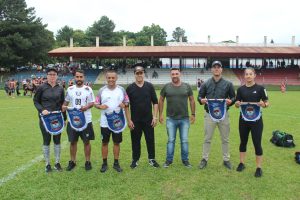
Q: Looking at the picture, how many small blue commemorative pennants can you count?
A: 5